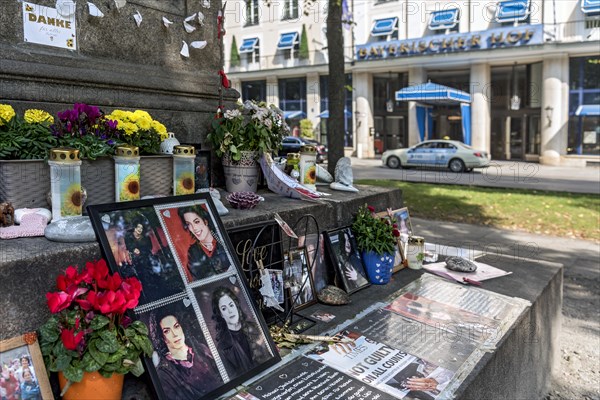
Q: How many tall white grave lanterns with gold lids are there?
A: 4